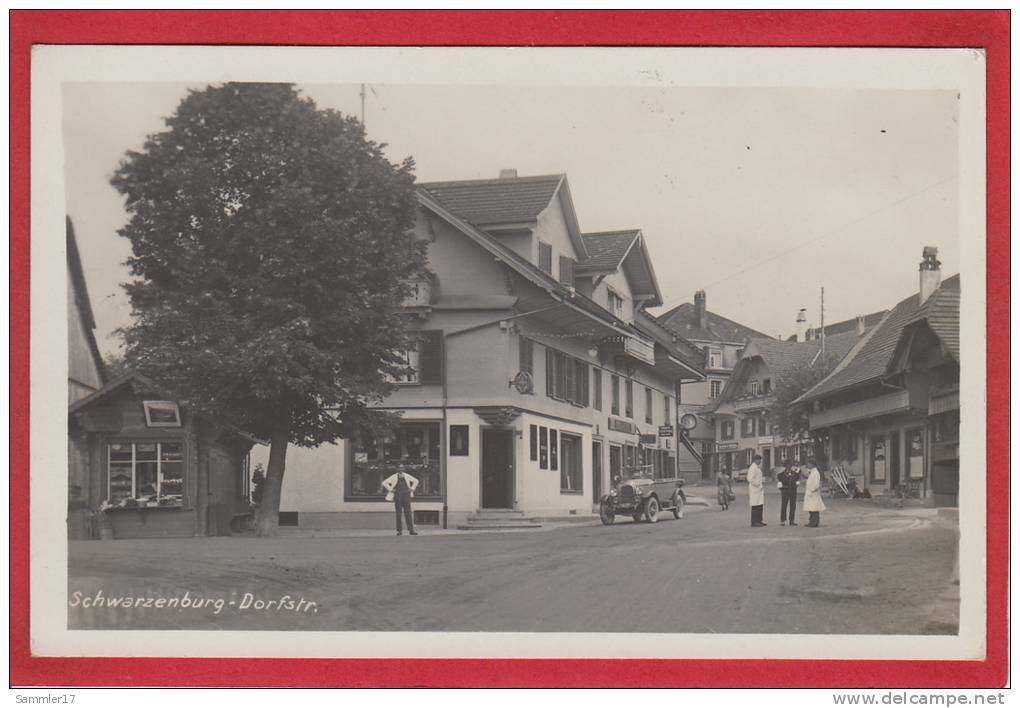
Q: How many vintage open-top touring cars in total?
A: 1